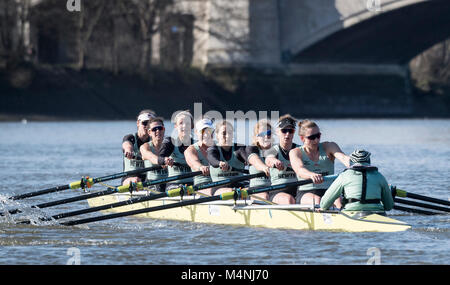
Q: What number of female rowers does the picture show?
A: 8